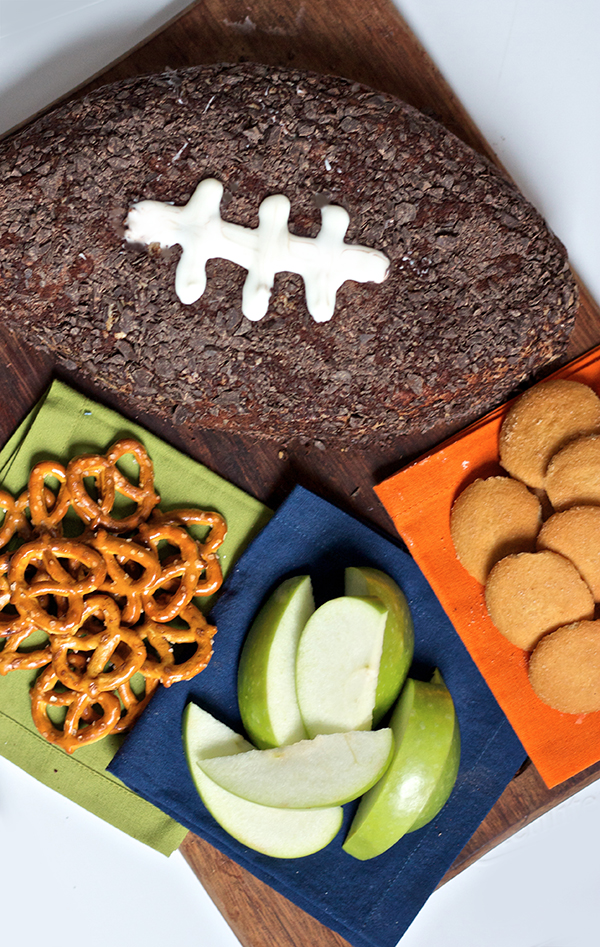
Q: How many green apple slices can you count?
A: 7